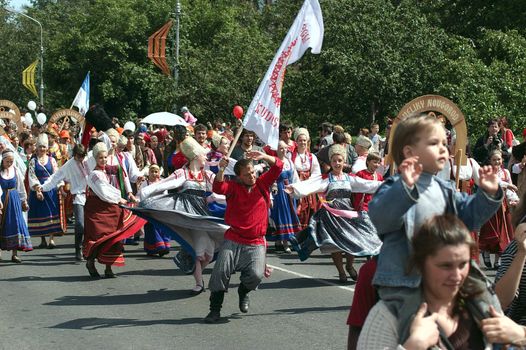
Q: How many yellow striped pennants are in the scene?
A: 1